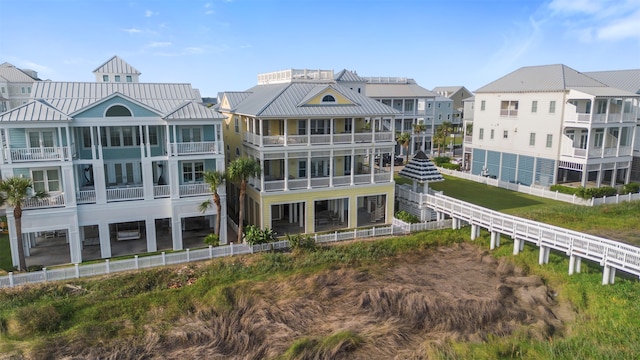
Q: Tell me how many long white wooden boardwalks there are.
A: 1